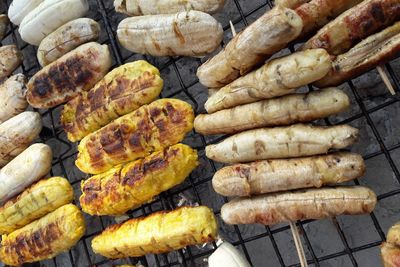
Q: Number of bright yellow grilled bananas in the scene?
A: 6